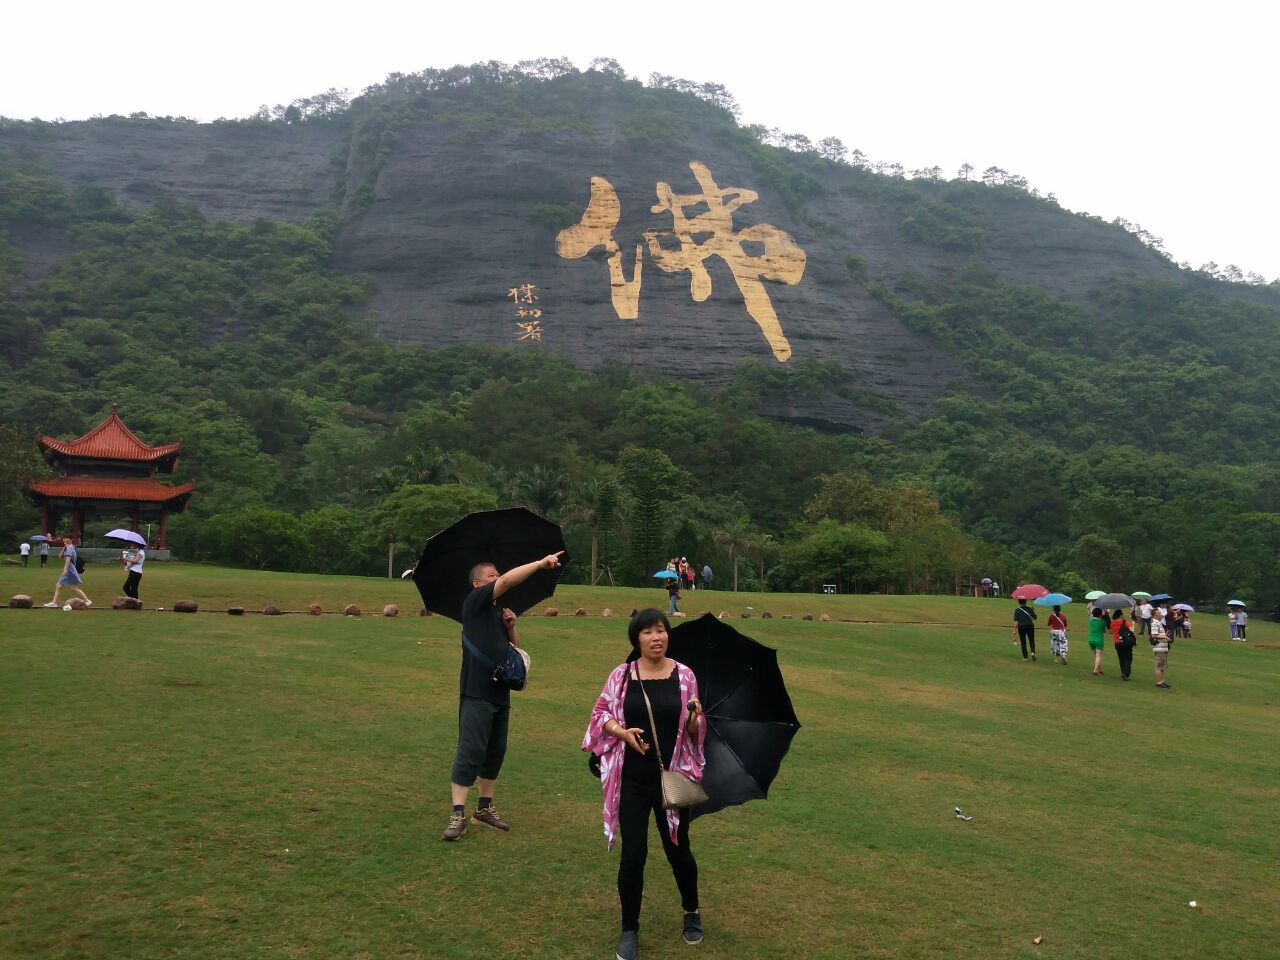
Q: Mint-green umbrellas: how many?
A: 2